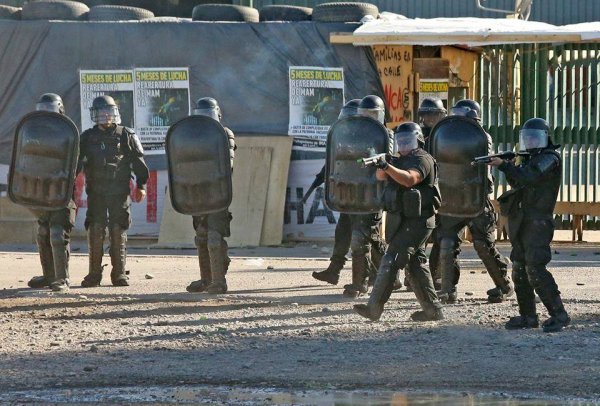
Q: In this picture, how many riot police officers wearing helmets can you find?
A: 9